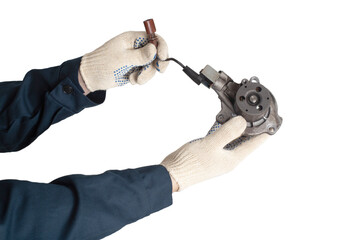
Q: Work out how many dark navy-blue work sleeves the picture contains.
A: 2